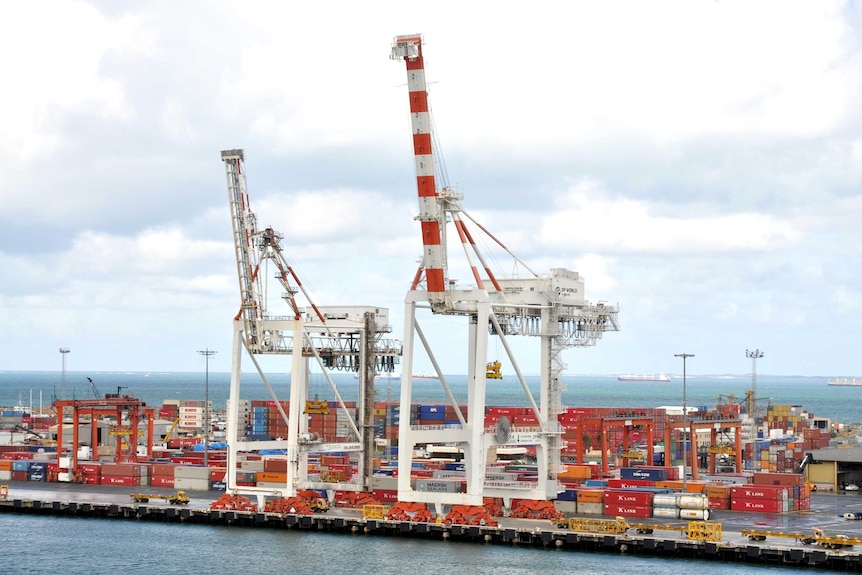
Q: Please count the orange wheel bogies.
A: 8